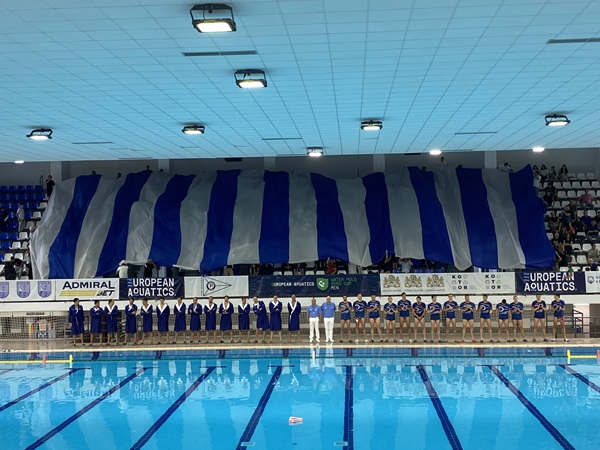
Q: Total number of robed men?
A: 14